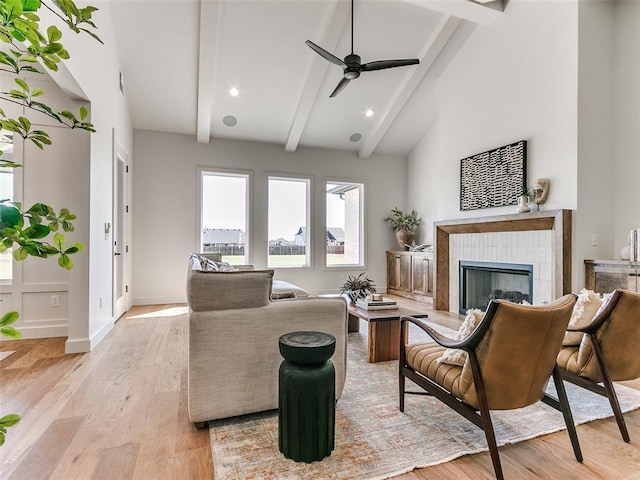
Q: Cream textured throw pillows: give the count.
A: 2